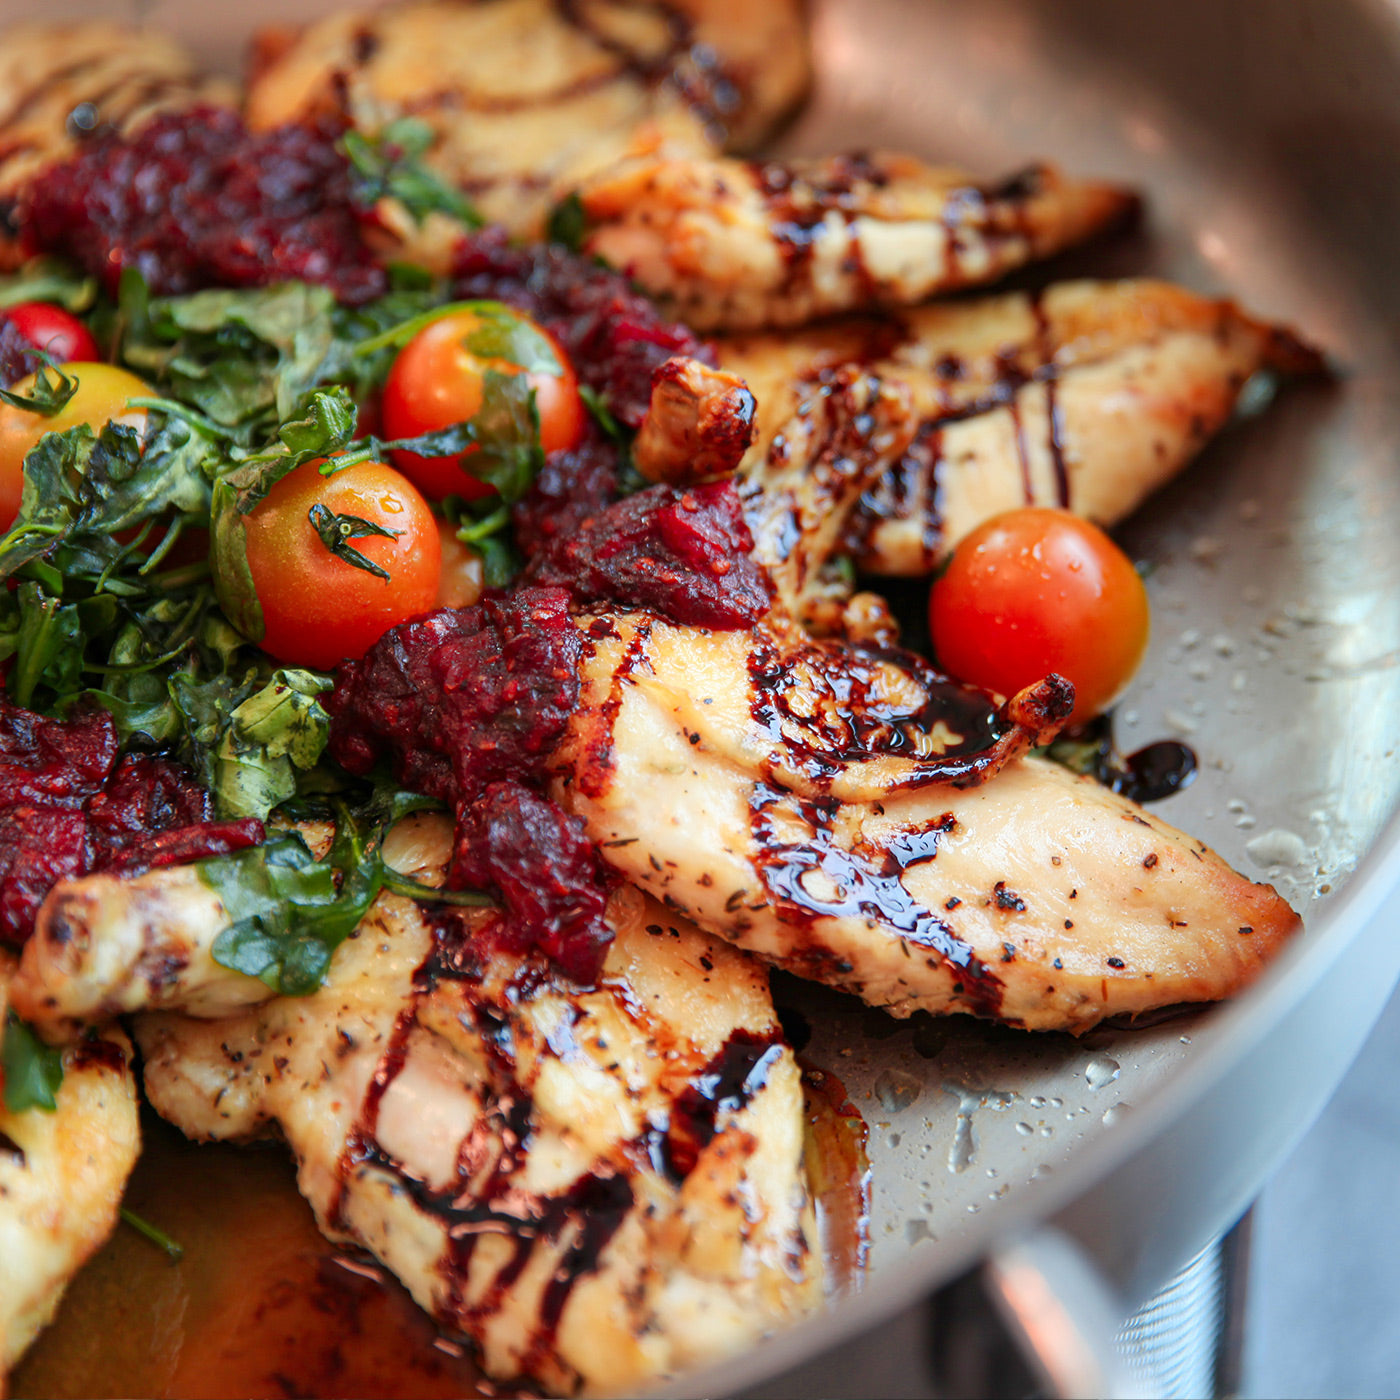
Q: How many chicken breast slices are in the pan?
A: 7